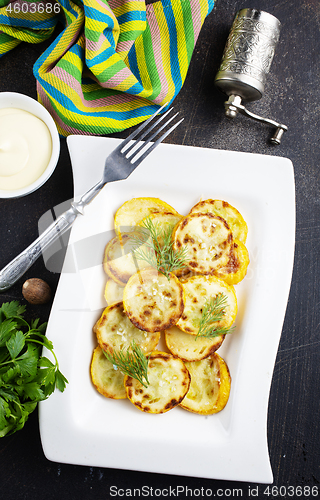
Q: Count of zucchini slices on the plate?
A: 14